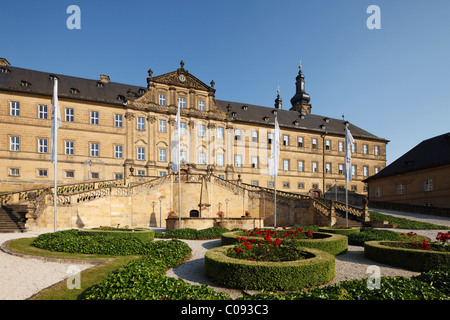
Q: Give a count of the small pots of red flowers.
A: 3